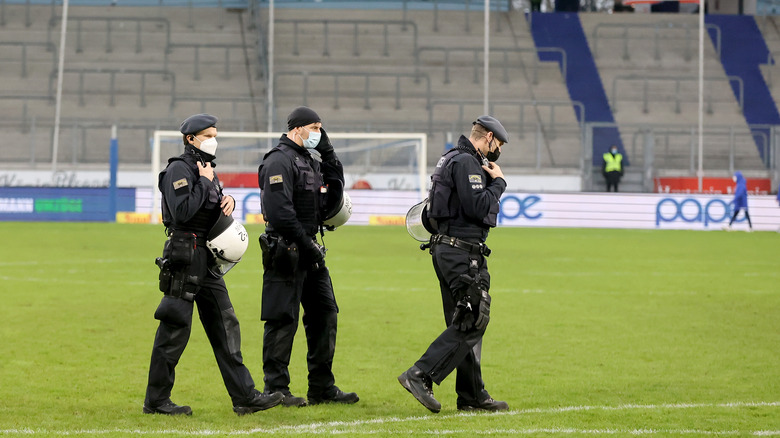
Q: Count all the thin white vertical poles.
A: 4